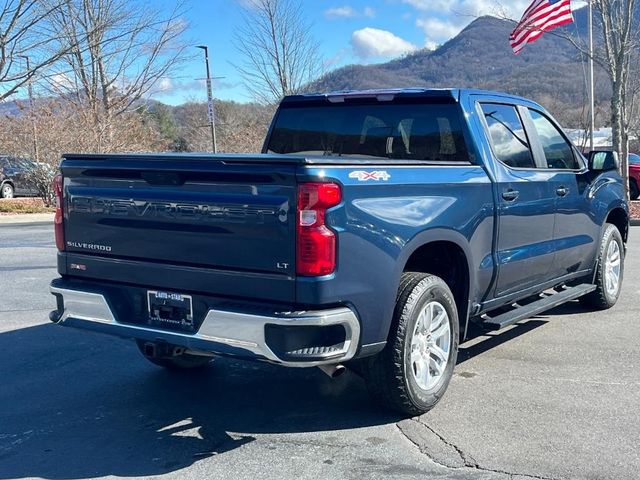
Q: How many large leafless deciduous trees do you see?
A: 4